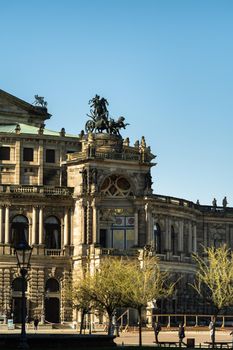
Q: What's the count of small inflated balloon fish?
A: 0